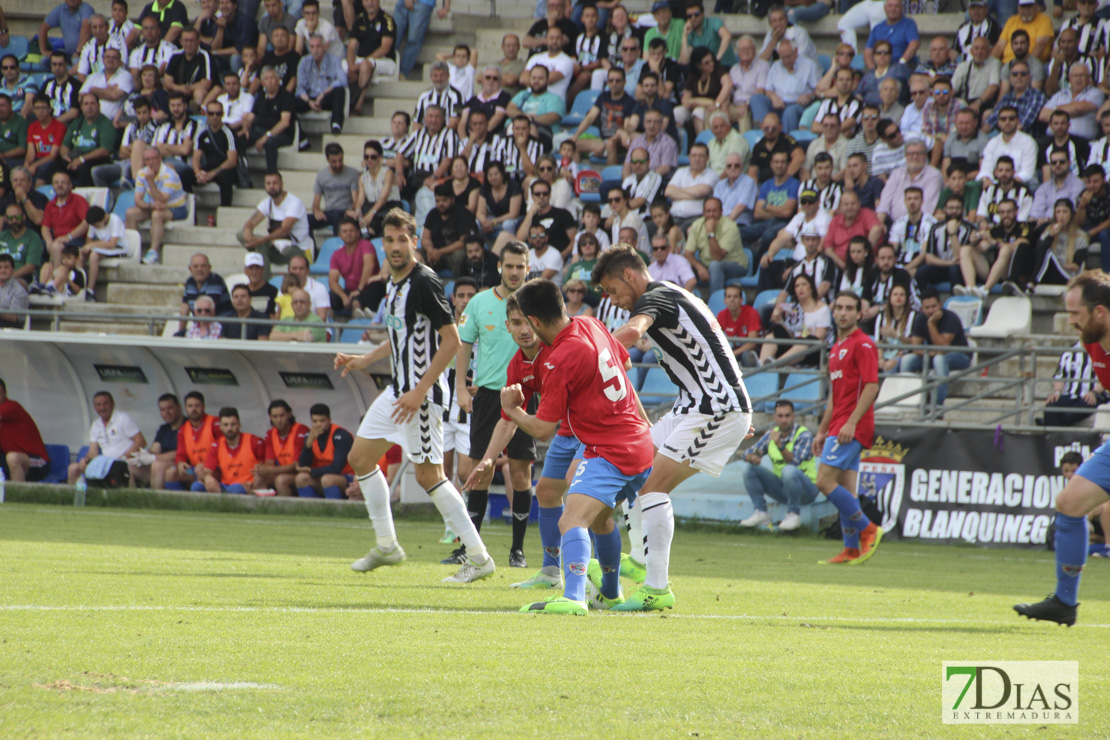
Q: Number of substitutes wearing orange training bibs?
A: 4